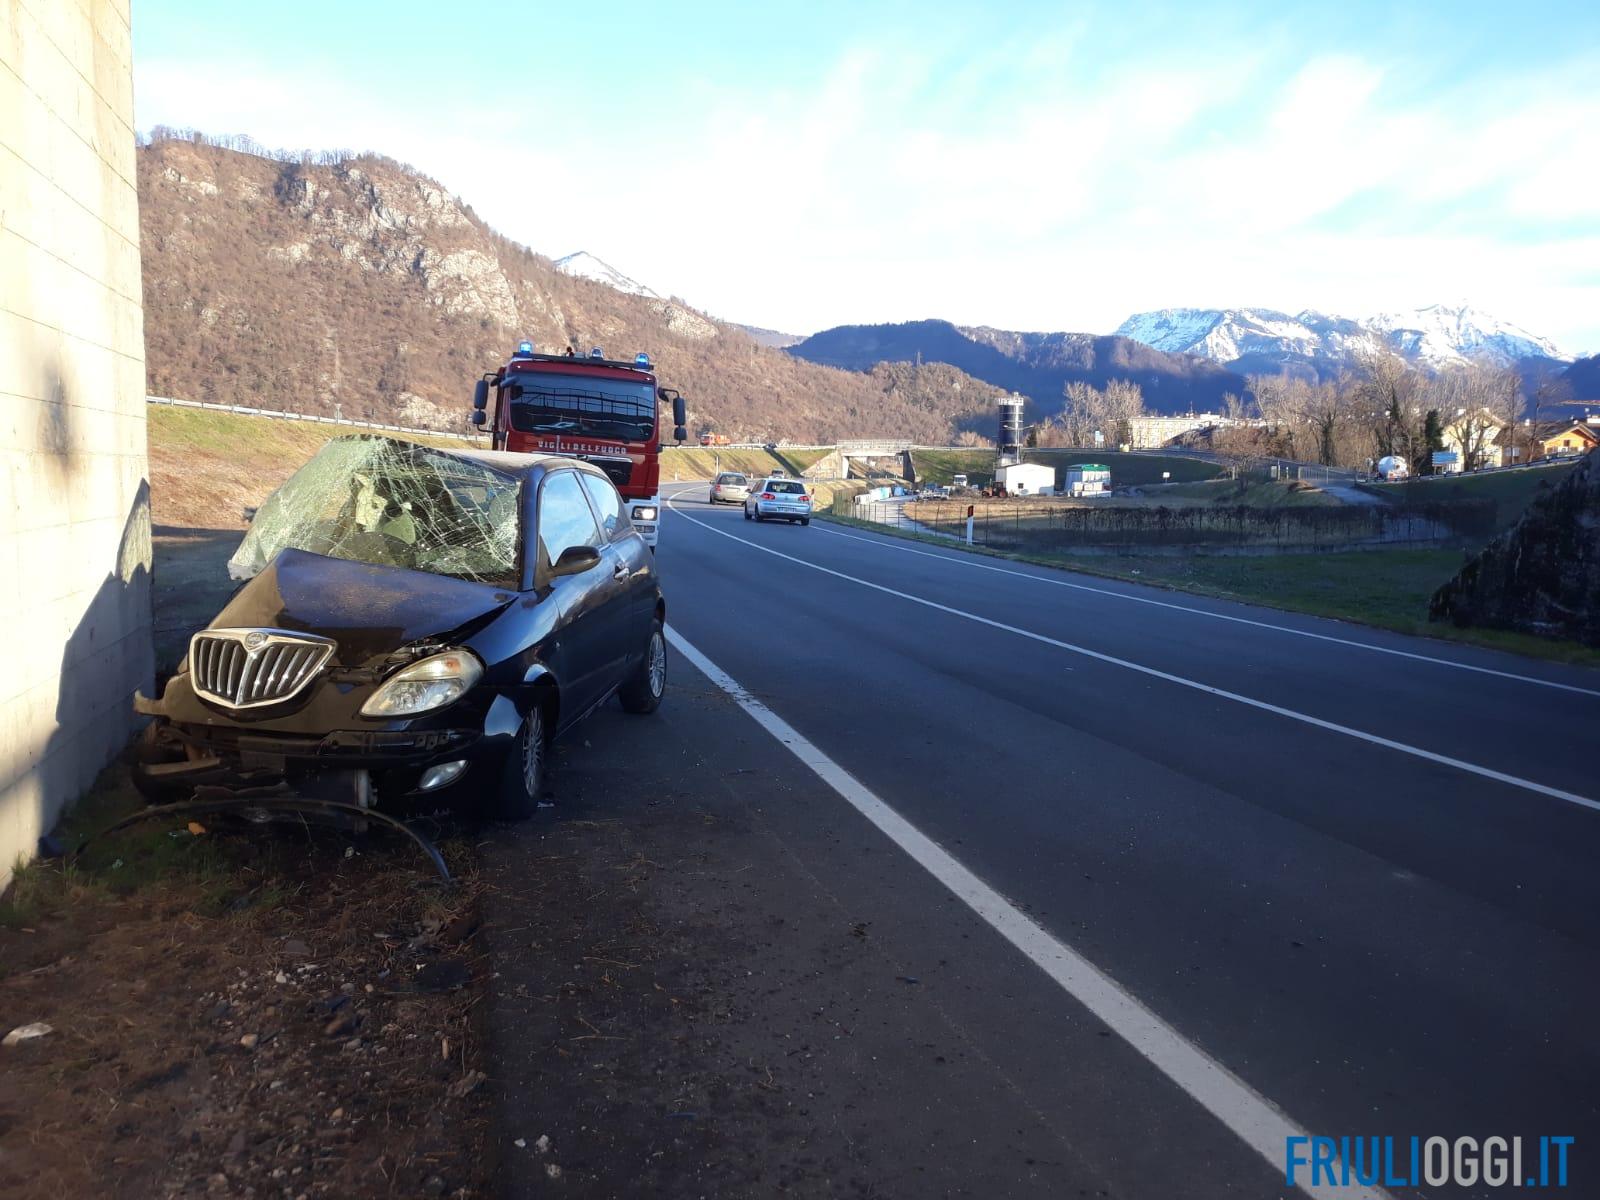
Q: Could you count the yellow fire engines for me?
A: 0